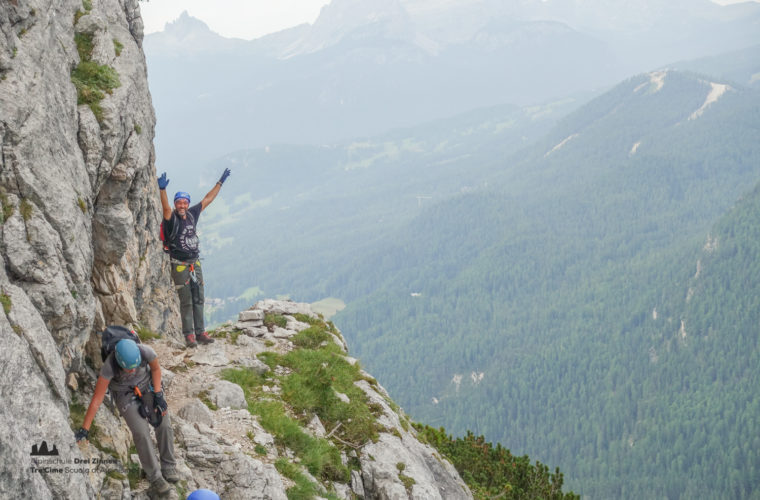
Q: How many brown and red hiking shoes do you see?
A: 2